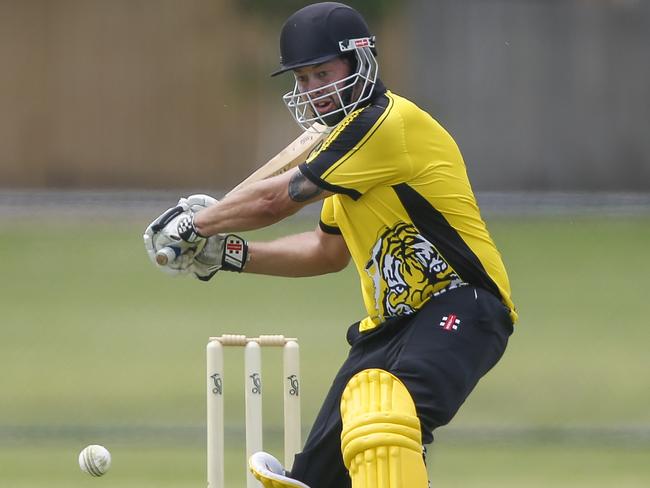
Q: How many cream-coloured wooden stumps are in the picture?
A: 3